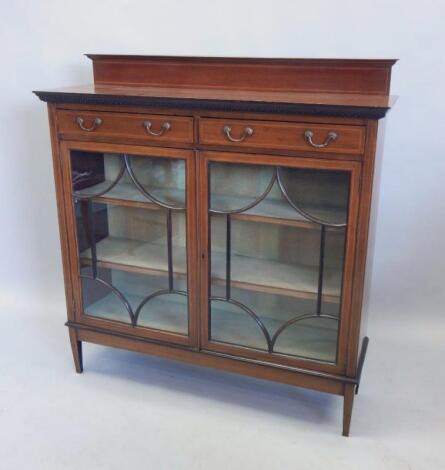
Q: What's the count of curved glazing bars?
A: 8